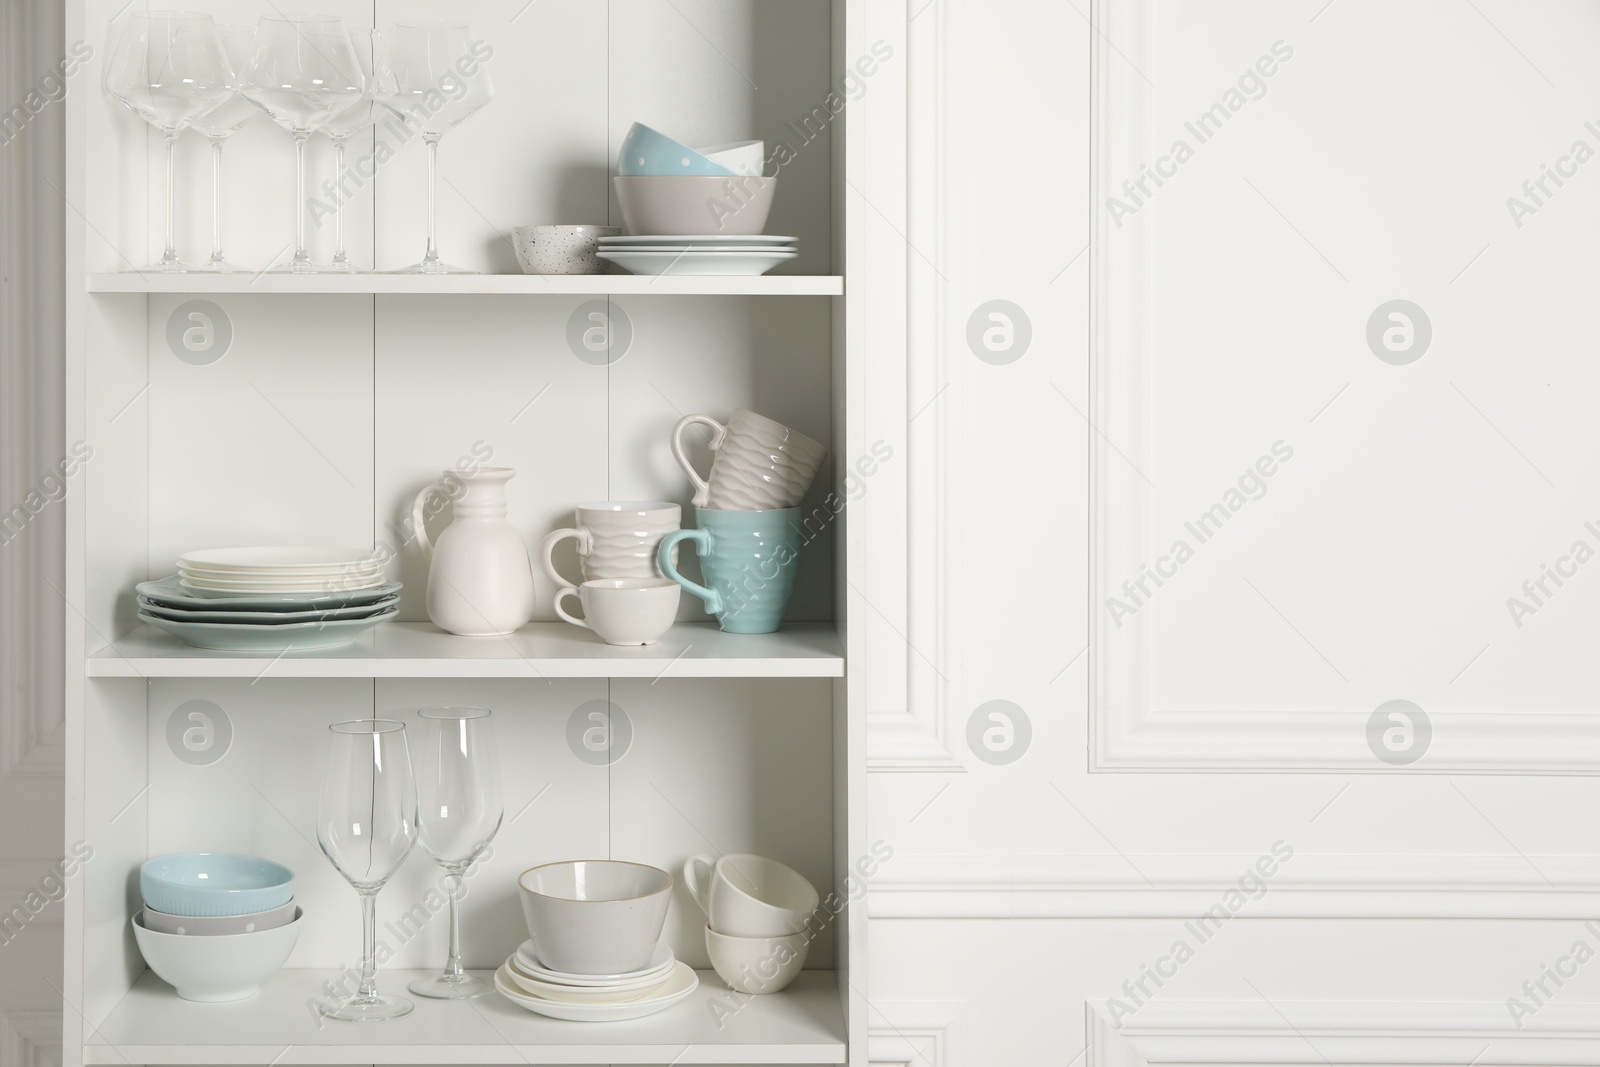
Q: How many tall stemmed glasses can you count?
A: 7